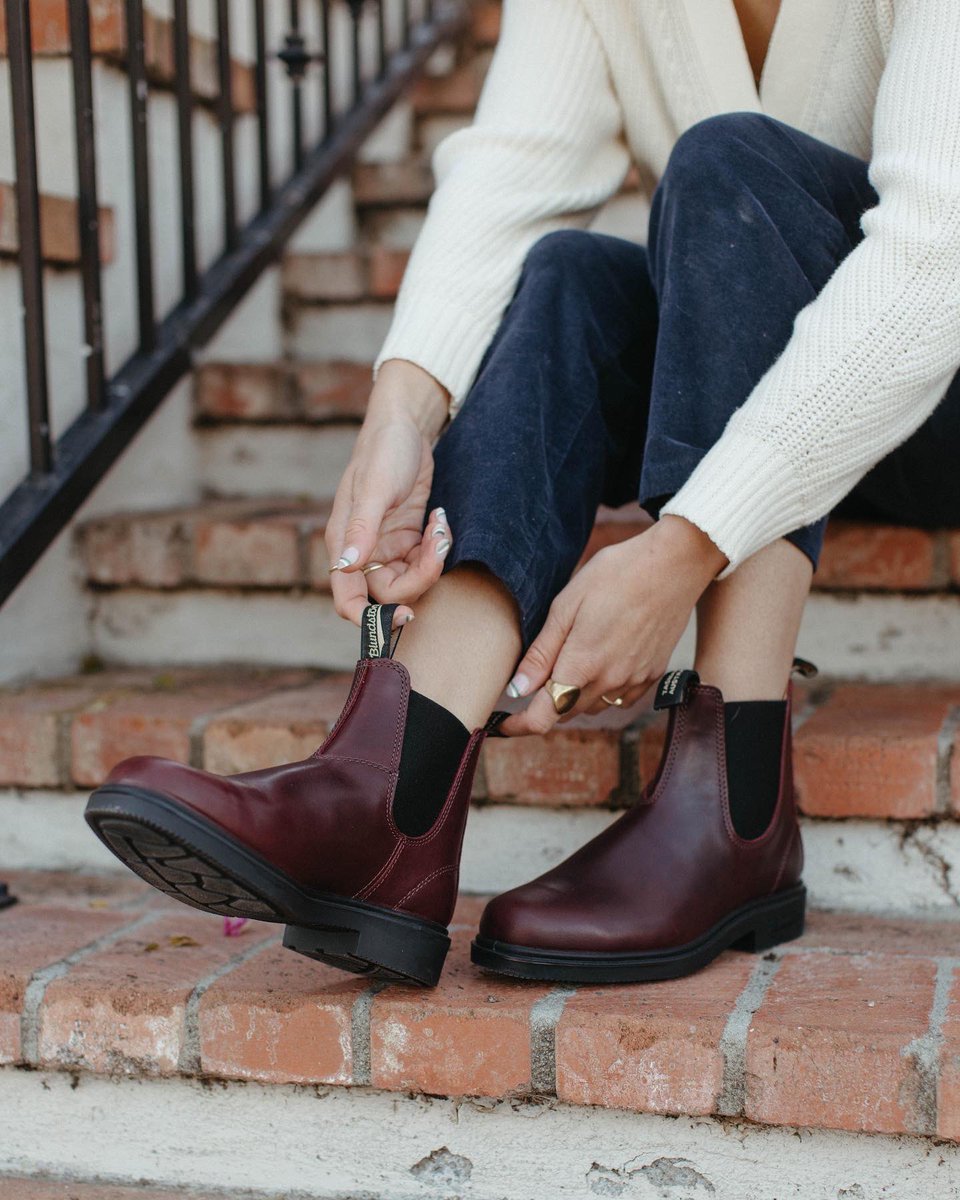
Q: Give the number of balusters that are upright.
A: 12